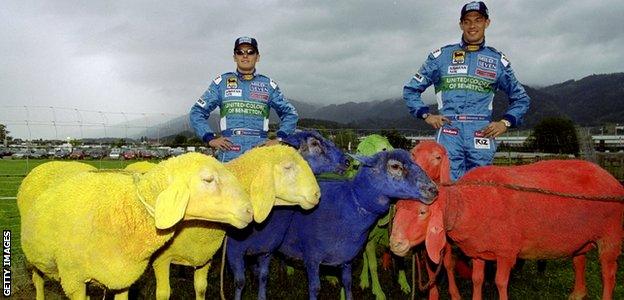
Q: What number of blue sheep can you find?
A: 2